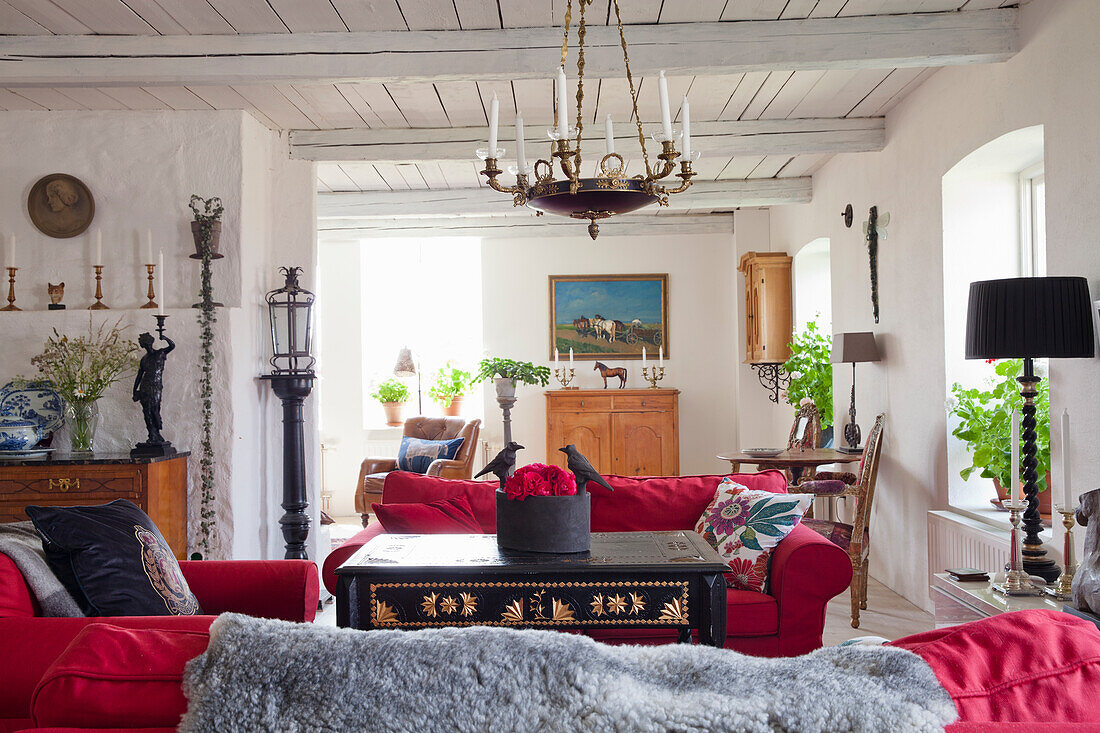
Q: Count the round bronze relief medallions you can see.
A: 1